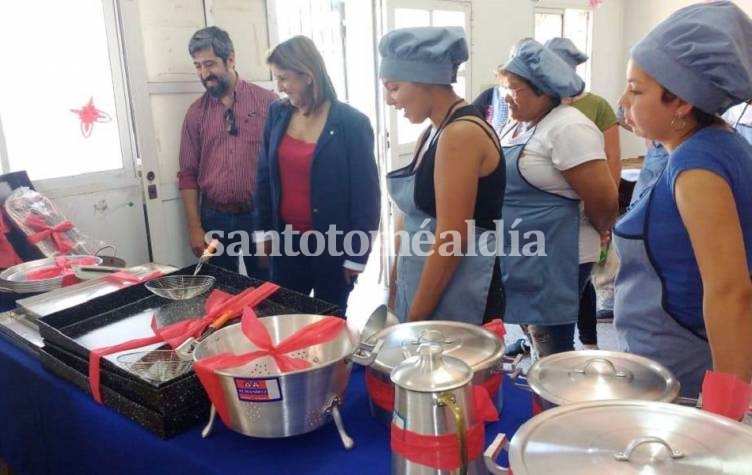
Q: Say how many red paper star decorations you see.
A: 1